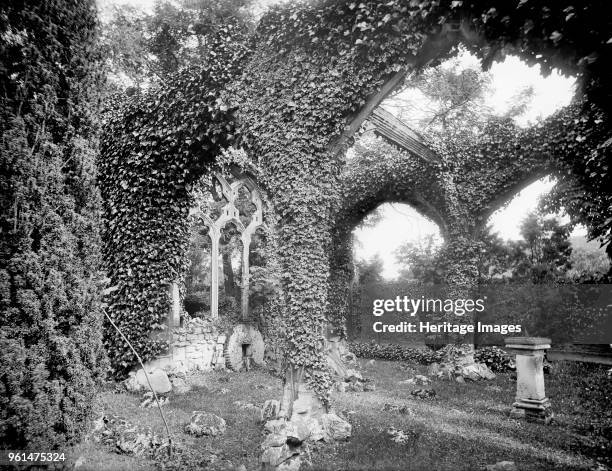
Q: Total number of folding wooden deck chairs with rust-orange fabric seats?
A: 0